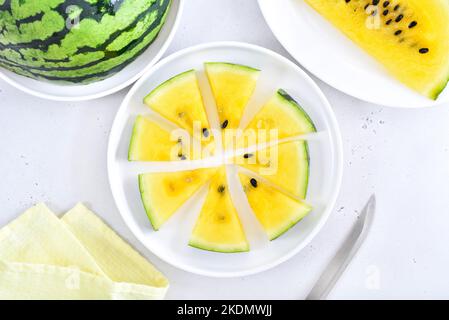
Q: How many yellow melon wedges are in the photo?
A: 8